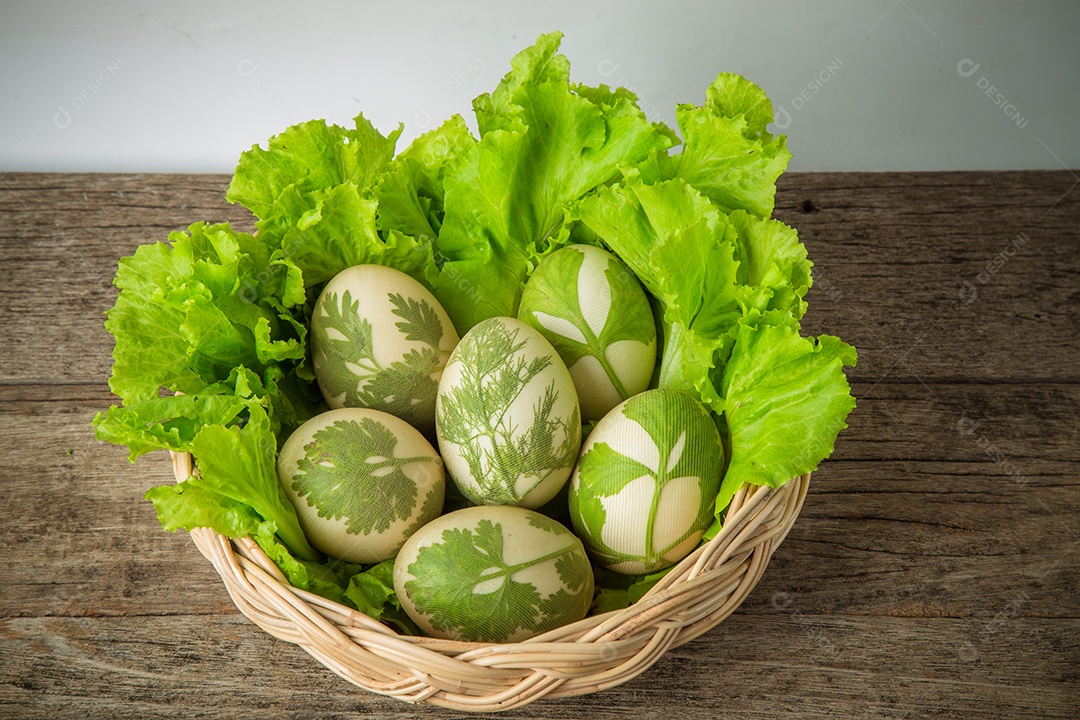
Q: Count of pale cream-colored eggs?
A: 6